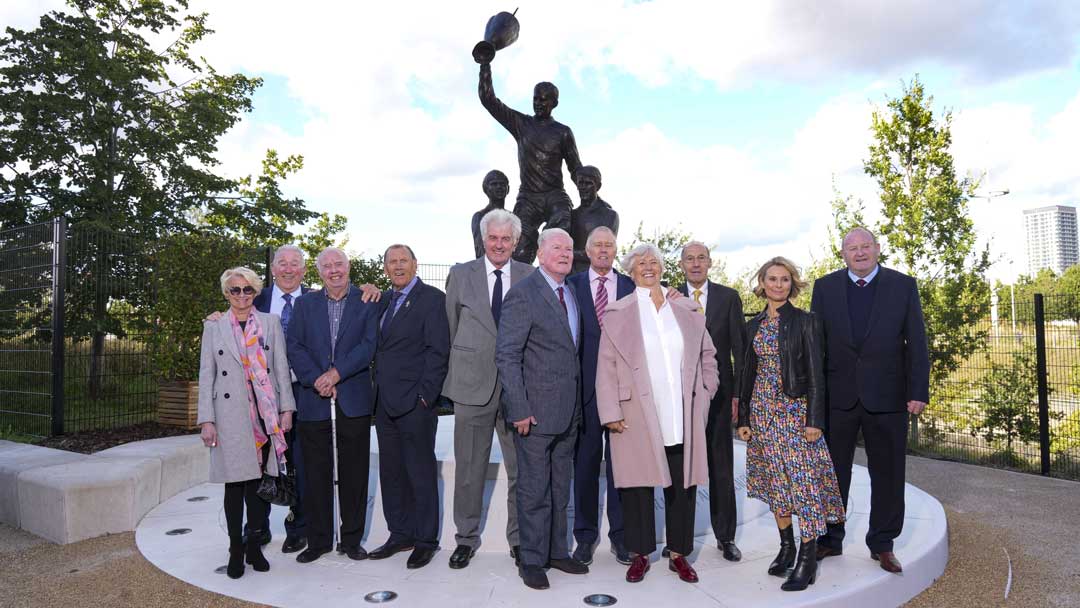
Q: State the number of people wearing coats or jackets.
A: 11